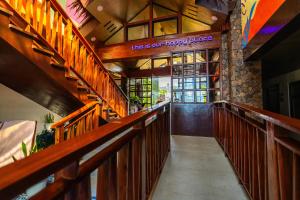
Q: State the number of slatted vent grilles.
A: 2